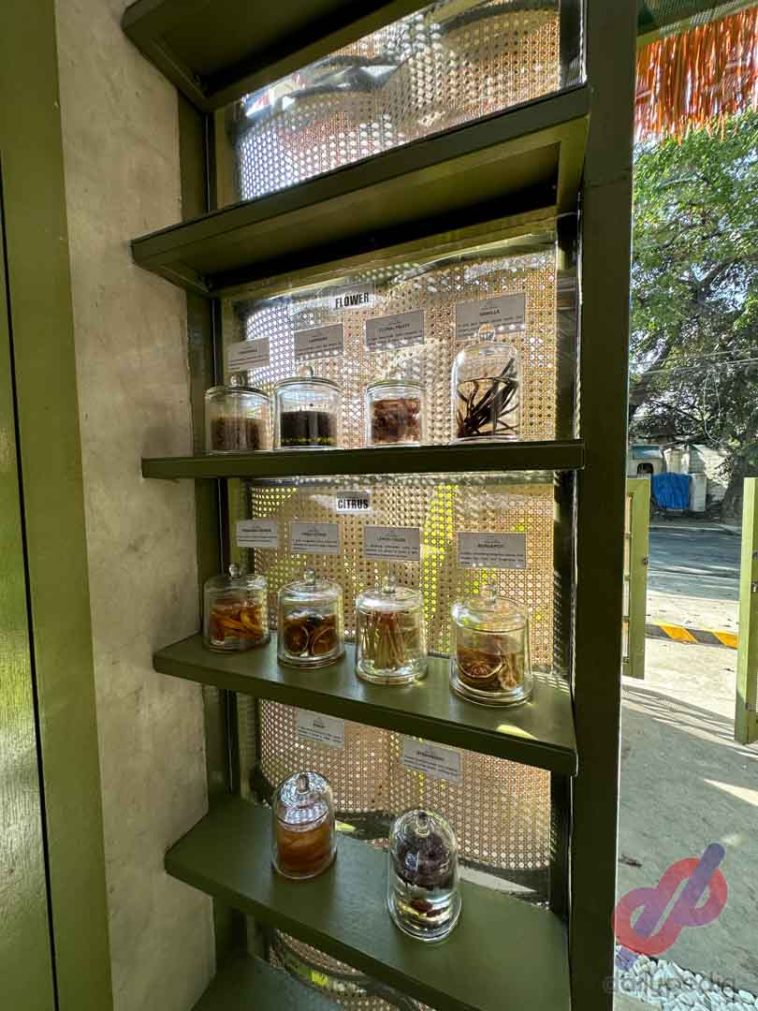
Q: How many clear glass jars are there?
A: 10